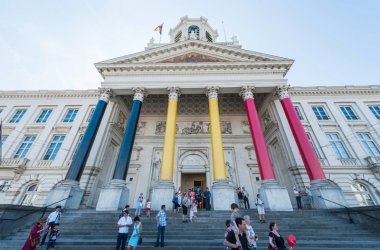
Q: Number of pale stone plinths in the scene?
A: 6